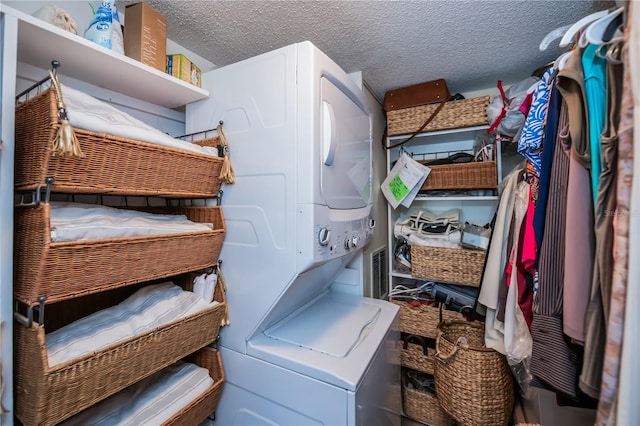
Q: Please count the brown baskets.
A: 11